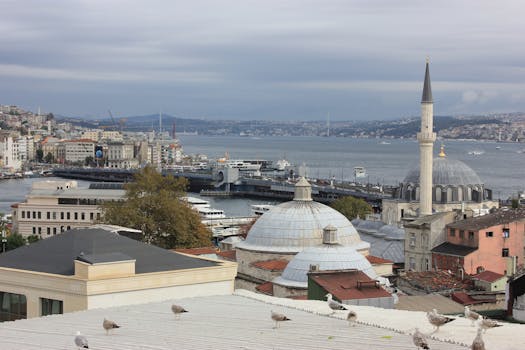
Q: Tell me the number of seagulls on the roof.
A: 11